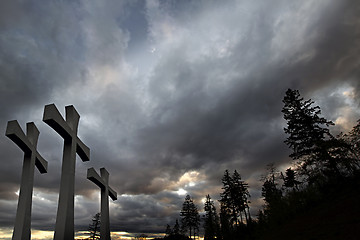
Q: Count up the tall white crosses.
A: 3